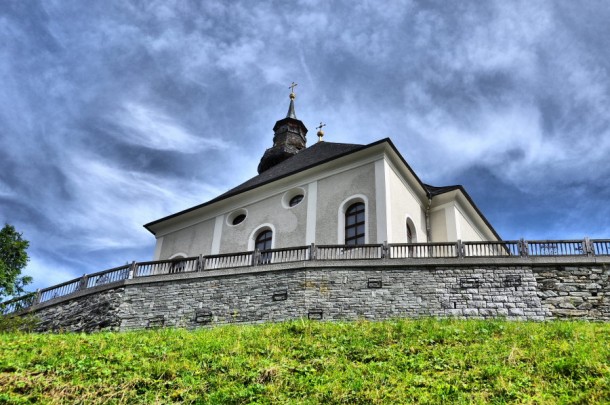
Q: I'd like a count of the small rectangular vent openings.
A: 7